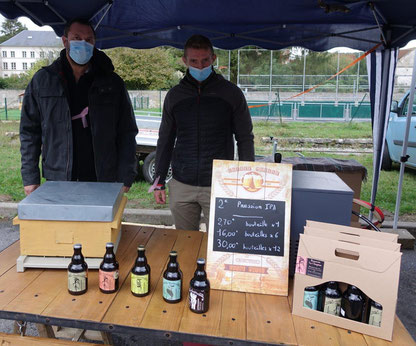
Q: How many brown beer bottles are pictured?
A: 9